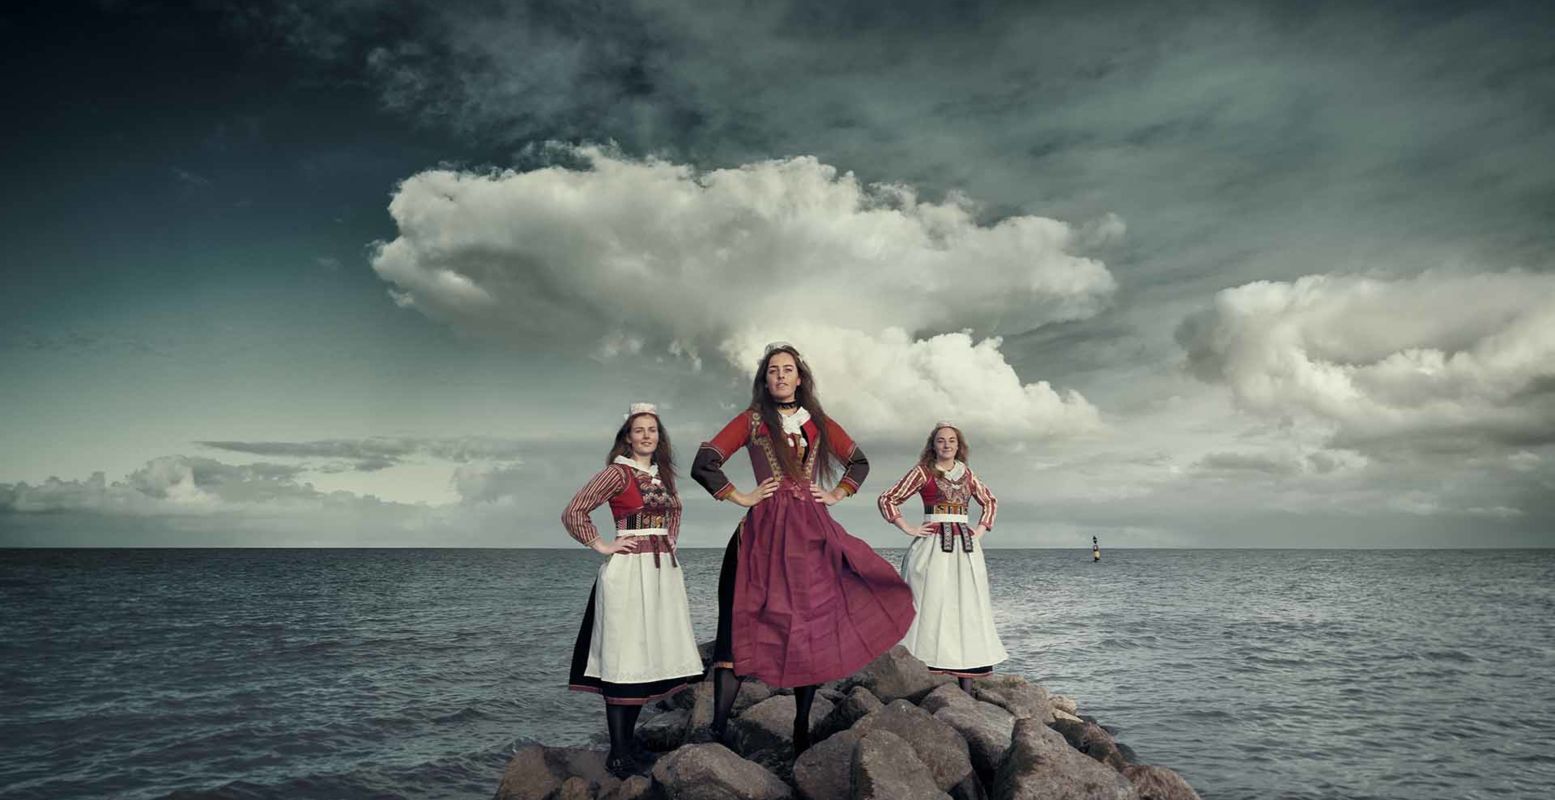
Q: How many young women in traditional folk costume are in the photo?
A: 3